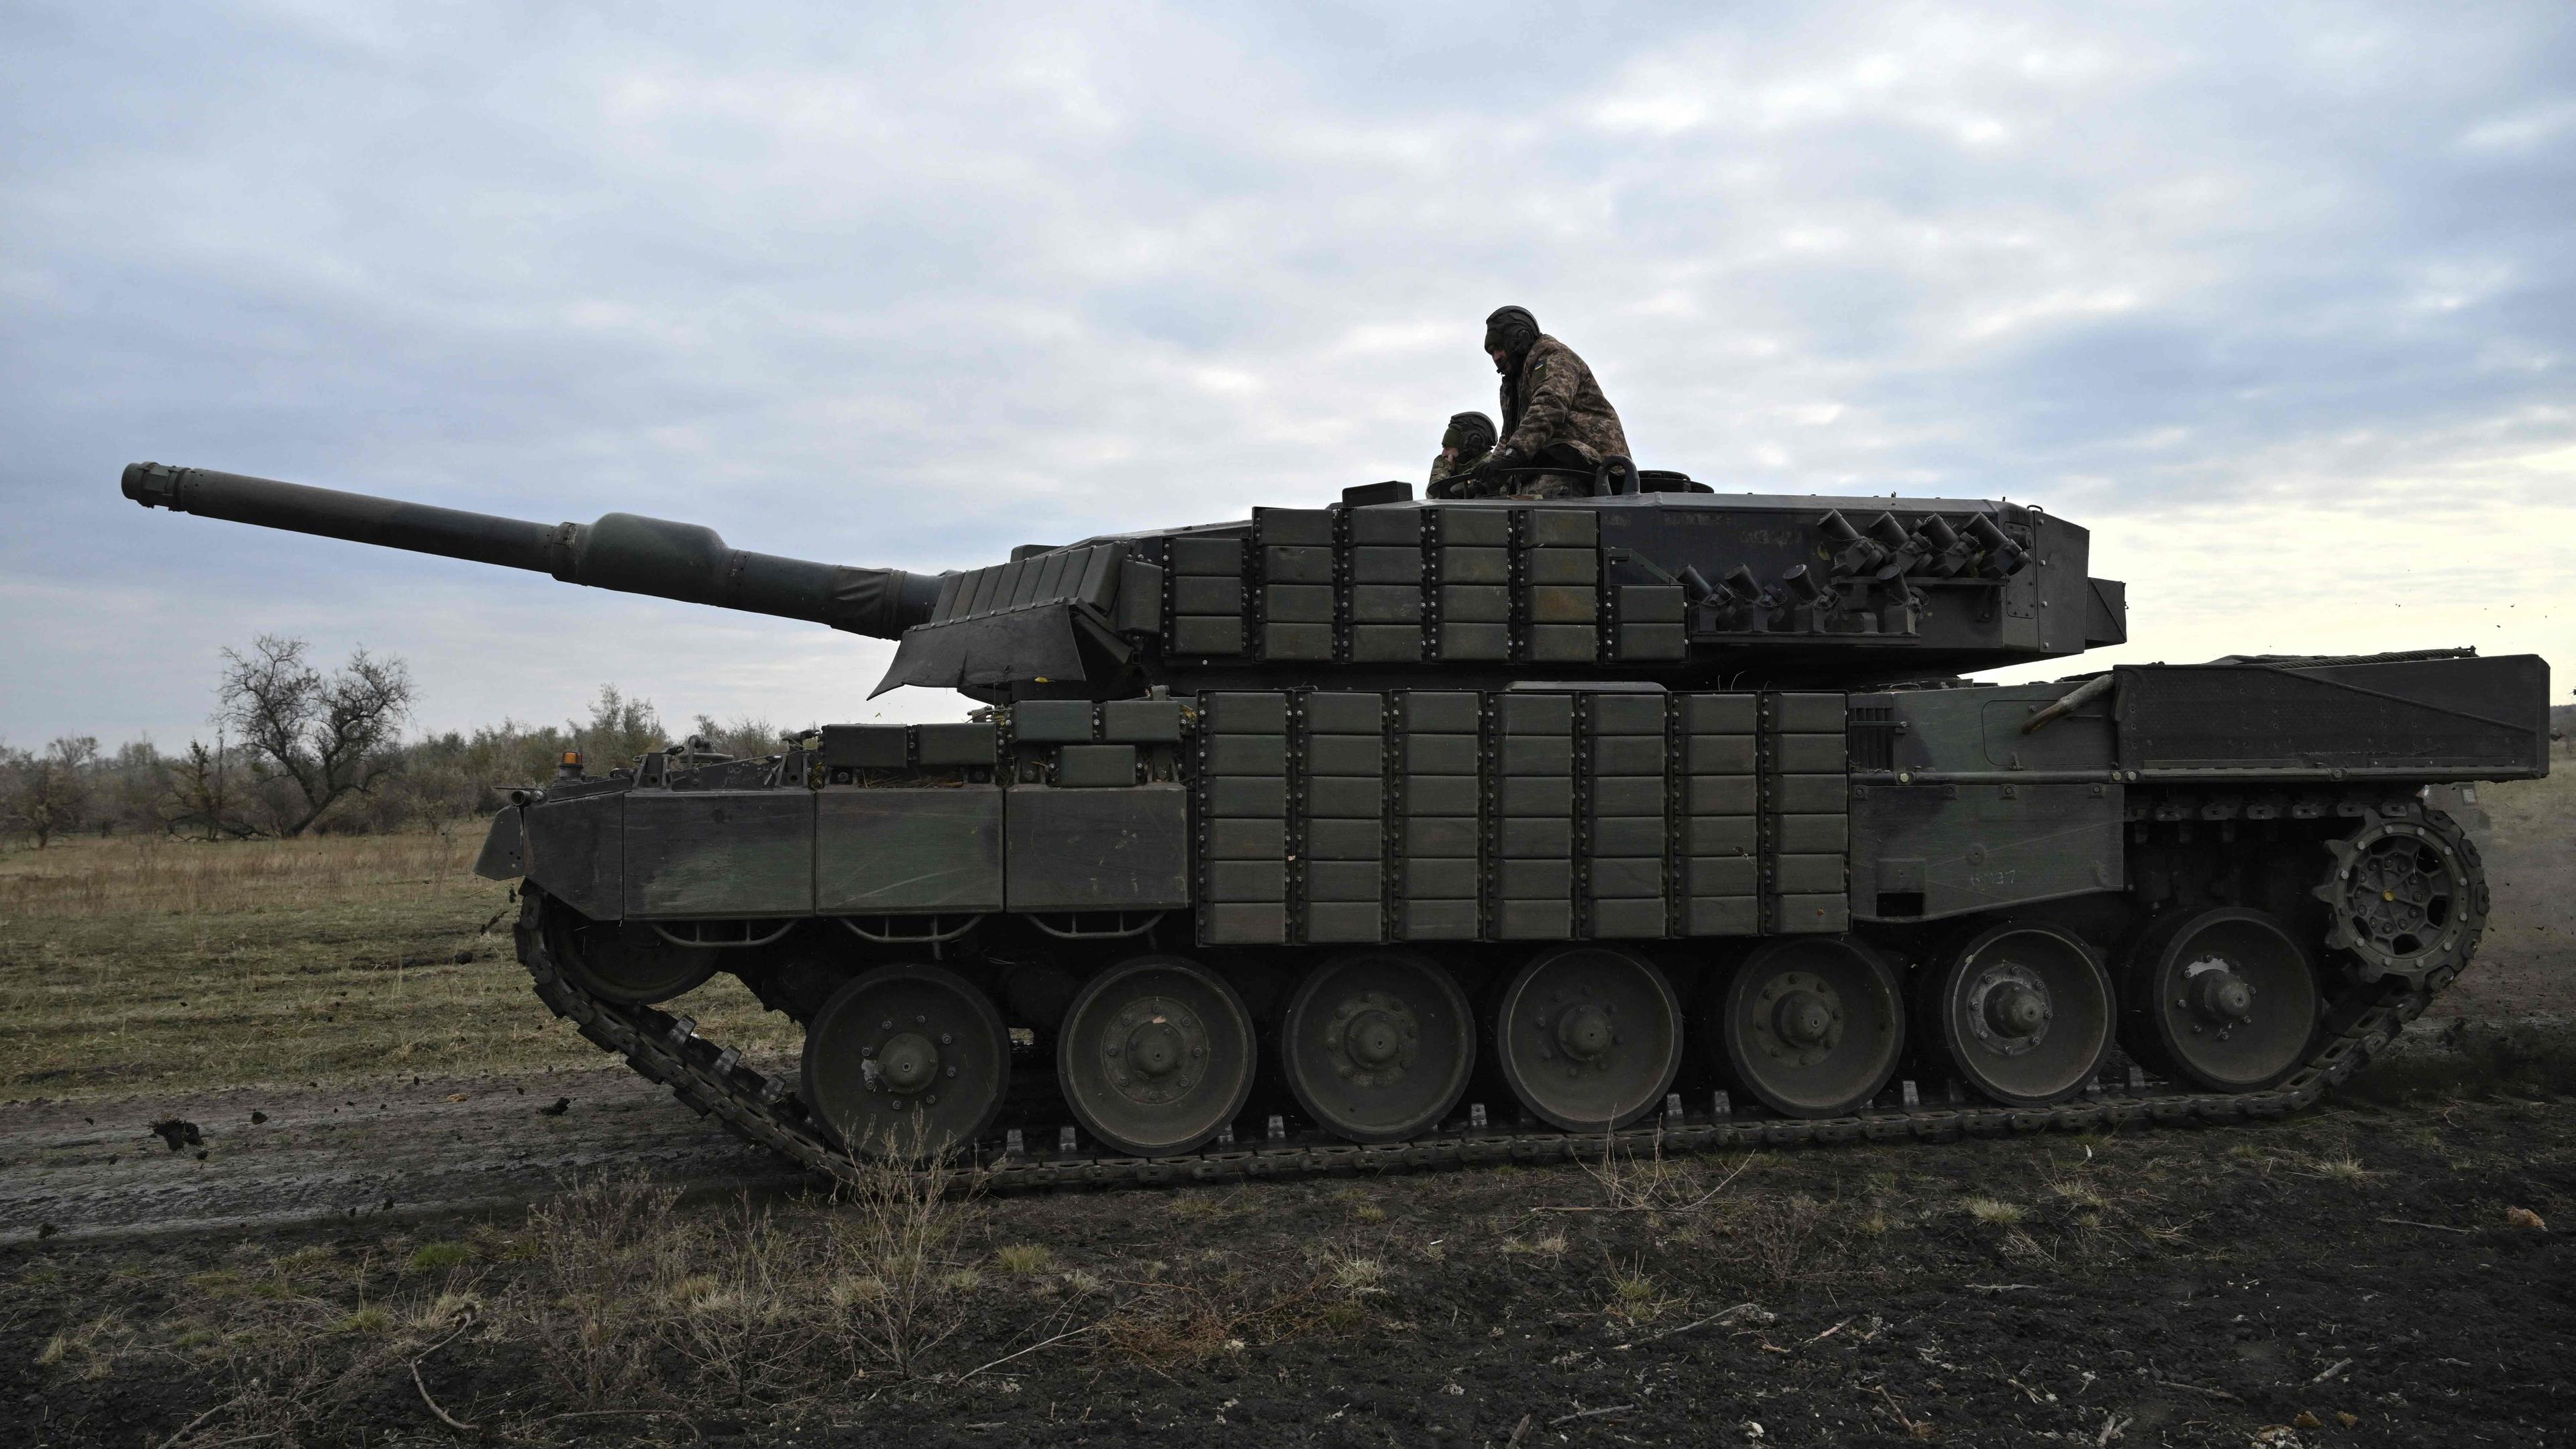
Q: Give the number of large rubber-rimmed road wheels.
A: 7